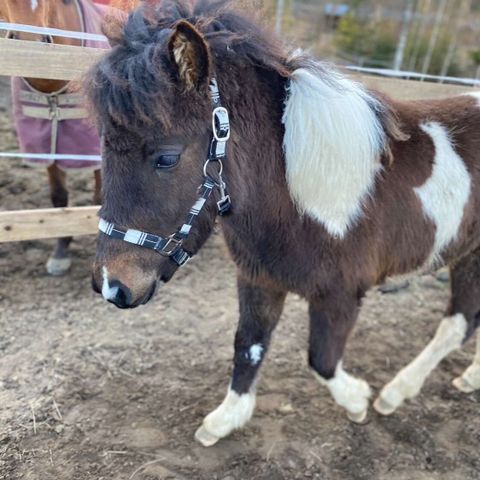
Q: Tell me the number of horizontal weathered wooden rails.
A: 2